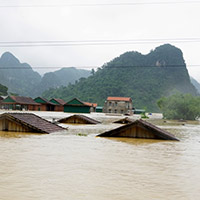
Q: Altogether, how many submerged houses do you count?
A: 4